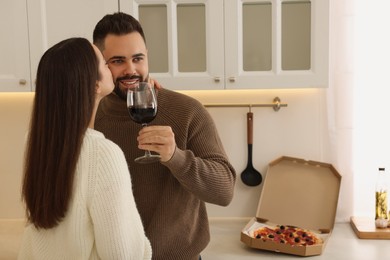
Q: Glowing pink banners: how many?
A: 0